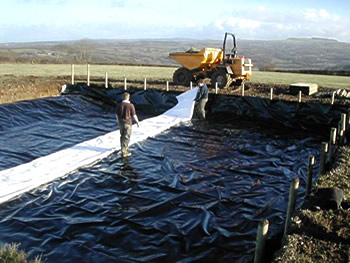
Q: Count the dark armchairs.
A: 0